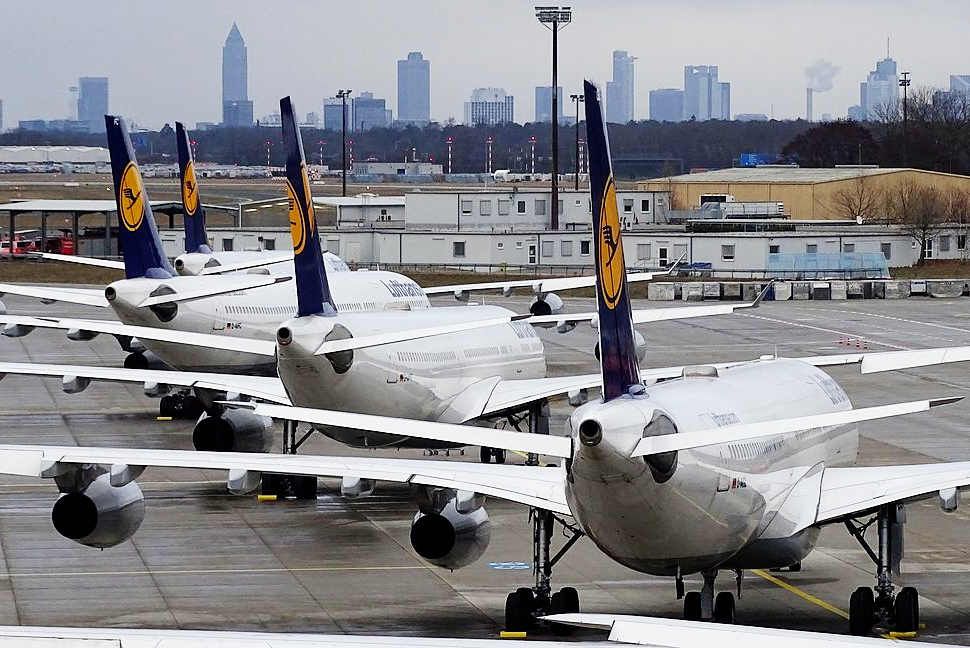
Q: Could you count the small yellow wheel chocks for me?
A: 4